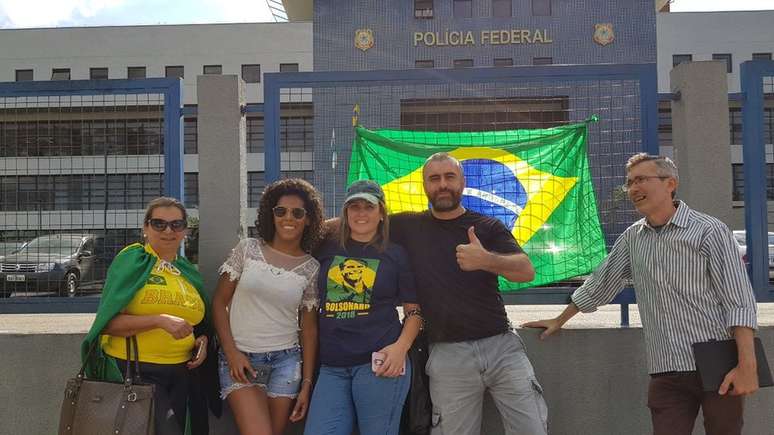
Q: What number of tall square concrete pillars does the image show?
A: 2